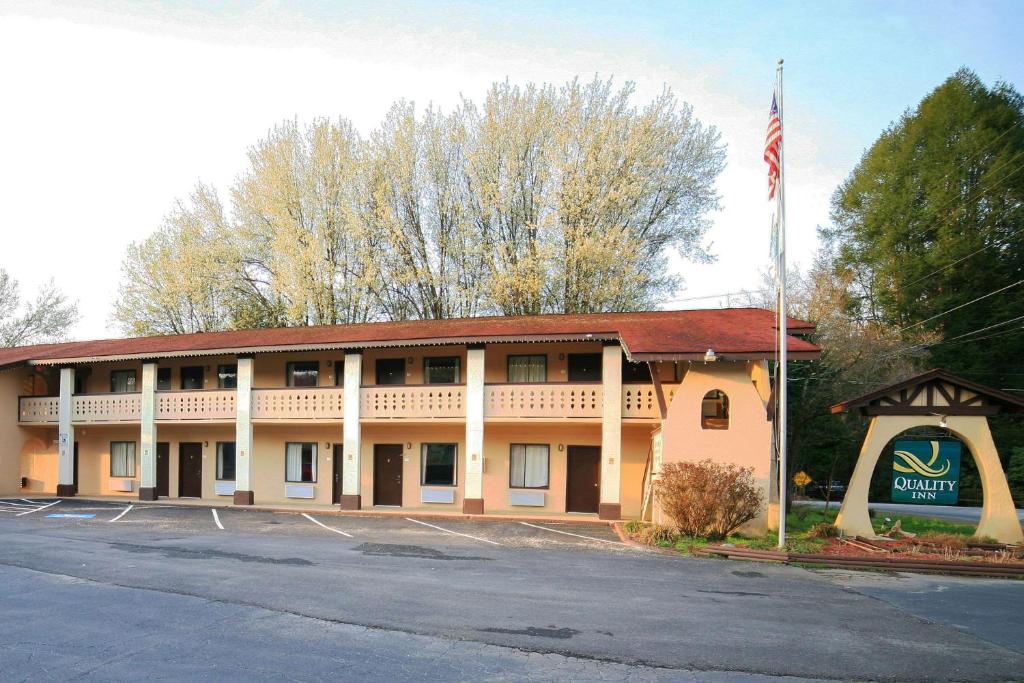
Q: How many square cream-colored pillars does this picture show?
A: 6